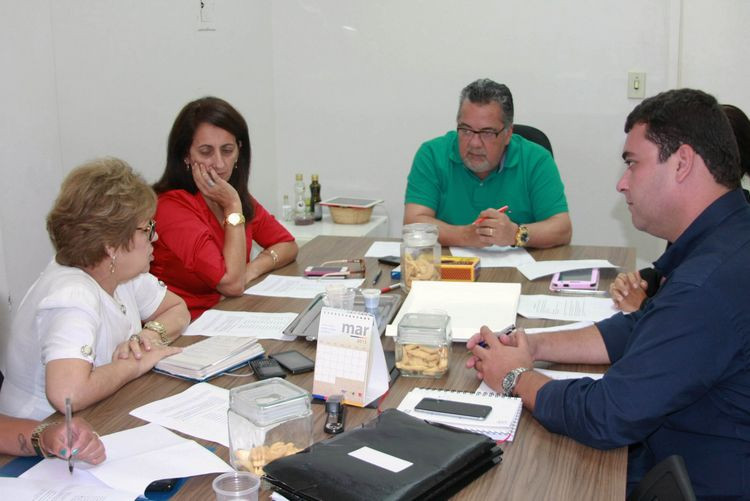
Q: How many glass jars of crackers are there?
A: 3